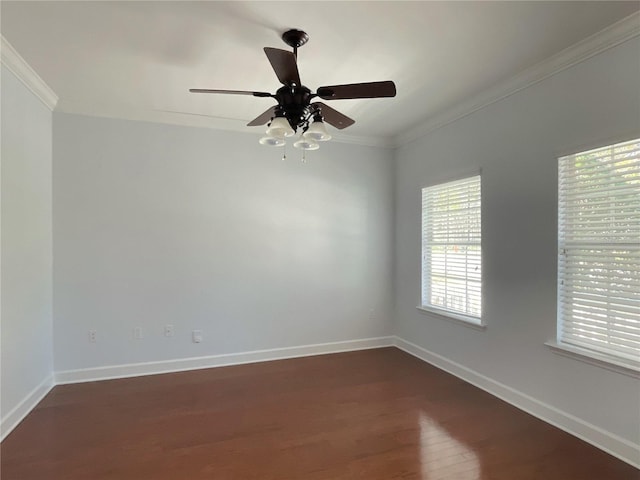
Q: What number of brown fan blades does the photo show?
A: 5